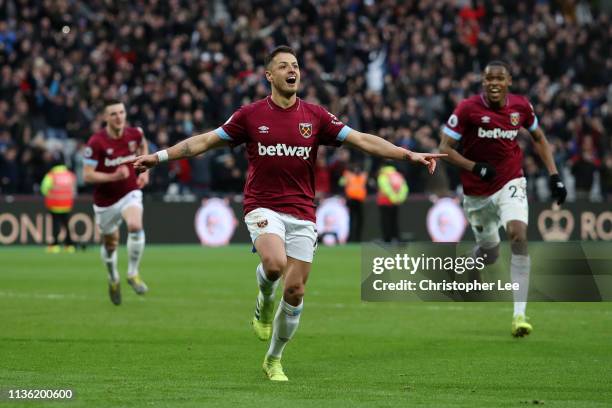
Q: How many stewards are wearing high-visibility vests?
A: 3